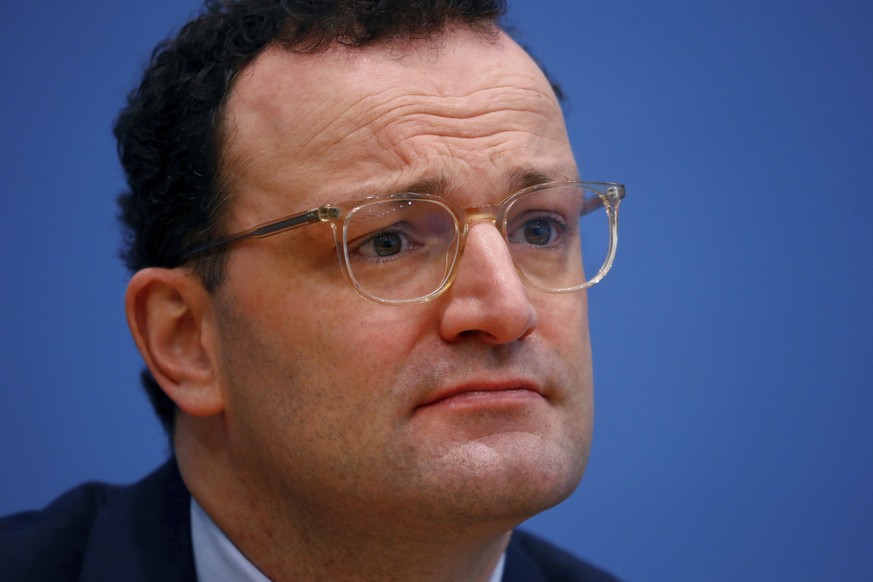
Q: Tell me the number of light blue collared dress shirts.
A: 1